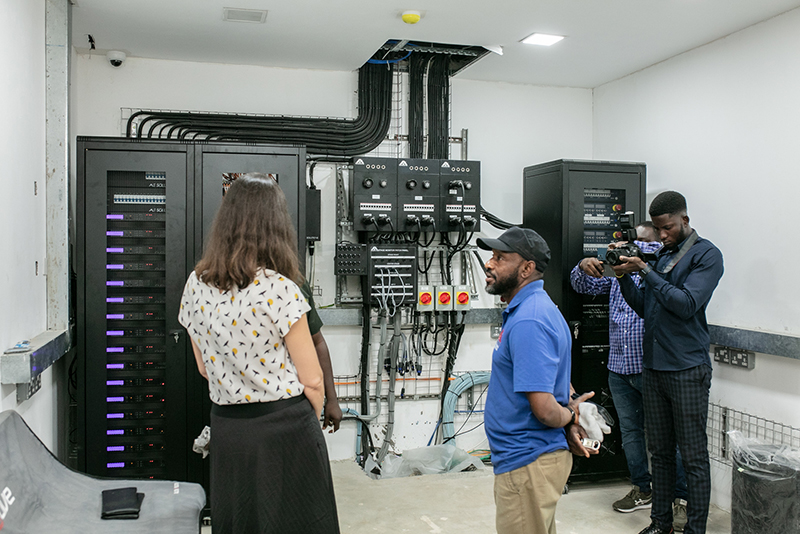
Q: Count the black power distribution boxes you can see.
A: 3